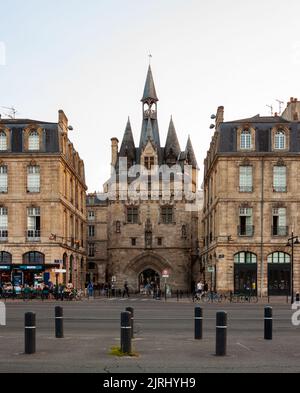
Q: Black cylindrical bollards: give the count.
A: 7